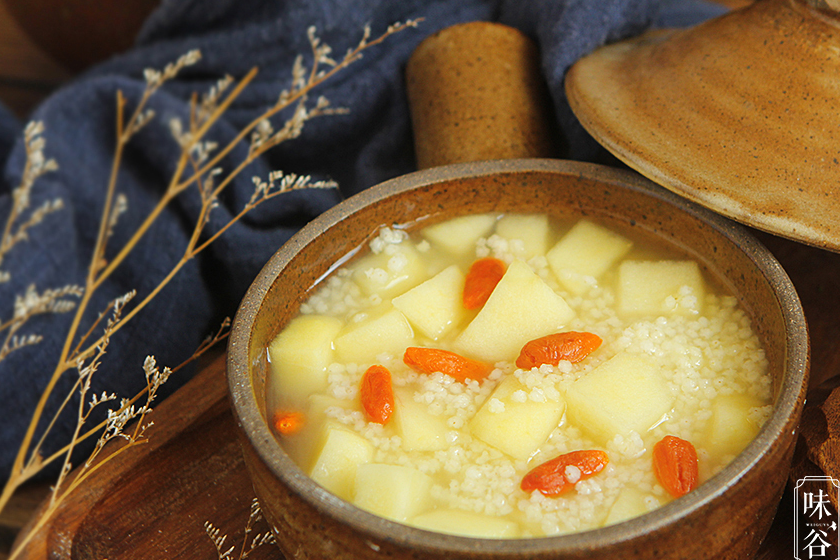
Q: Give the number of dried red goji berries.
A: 7